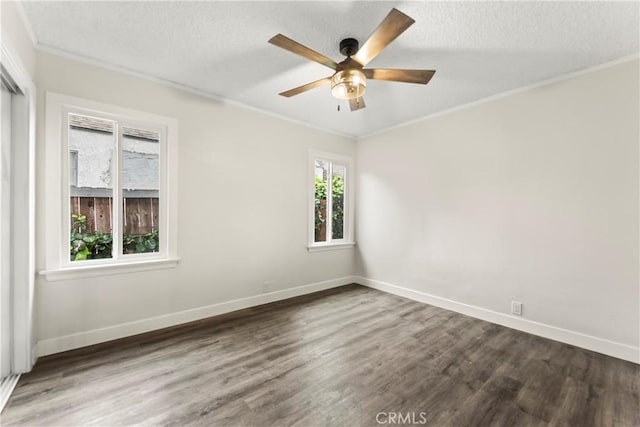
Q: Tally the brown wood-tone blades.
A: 5